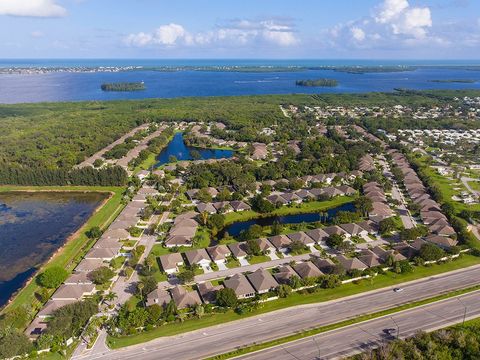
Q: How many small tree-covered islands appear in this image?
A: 2